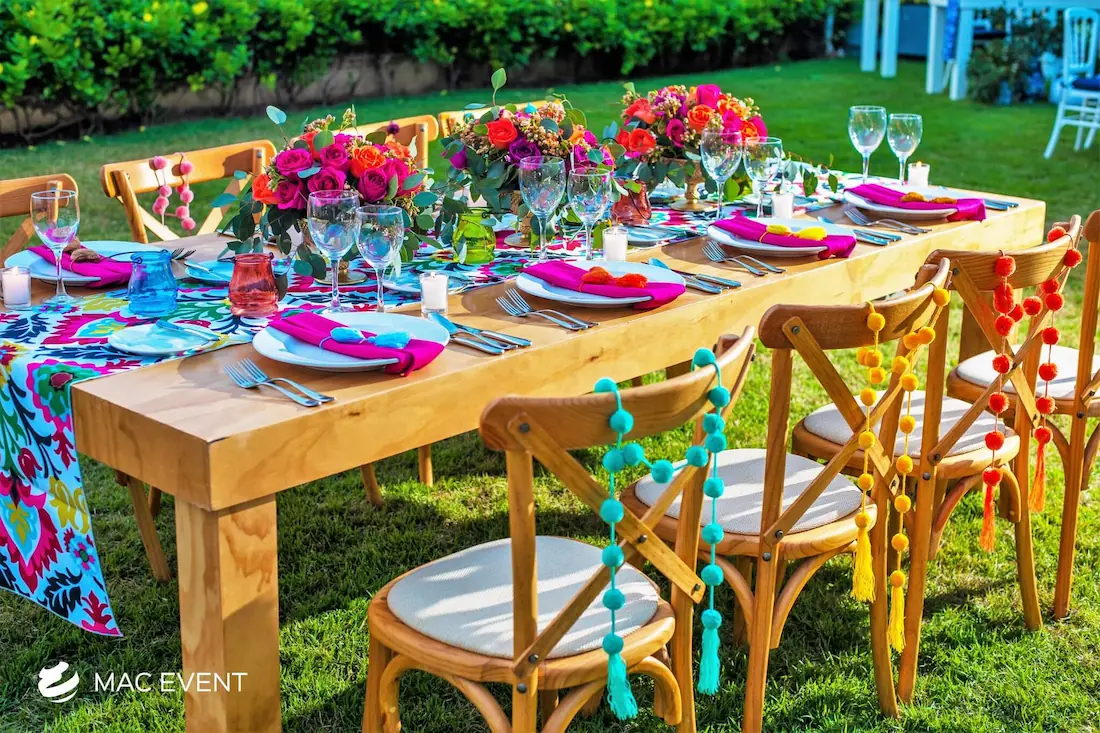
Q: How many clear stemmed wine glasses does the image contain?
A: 9